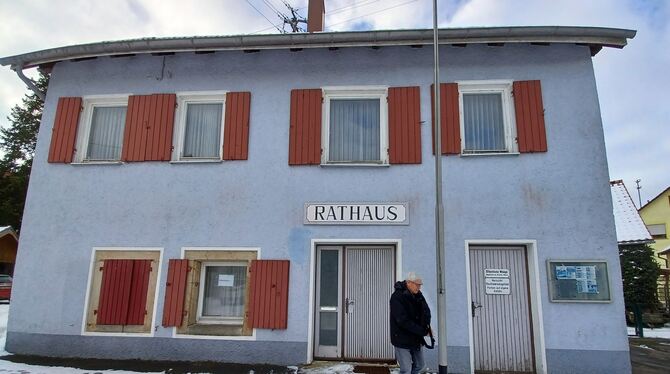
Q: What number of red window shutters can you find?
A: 12